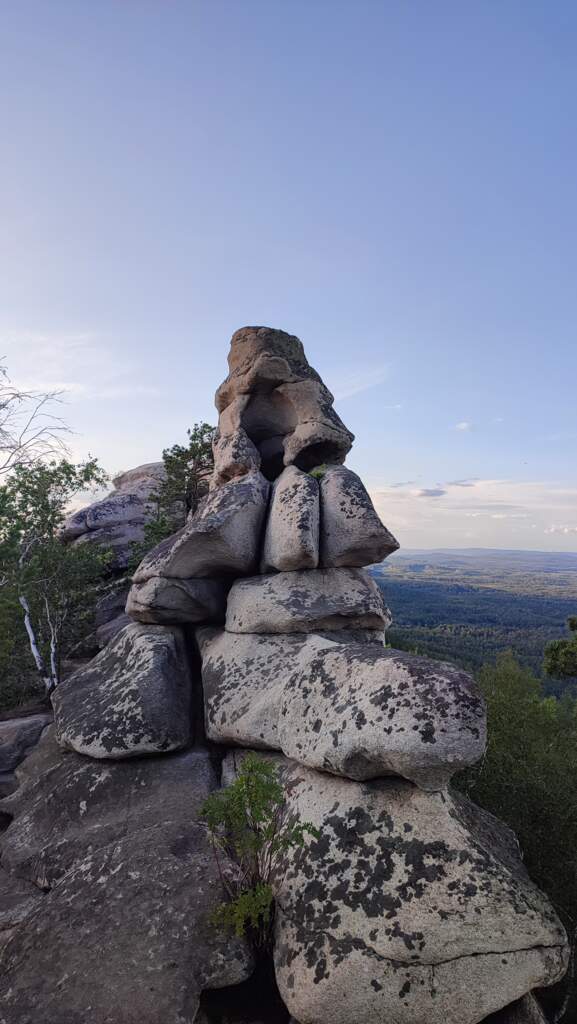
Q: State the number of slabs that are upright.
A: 3